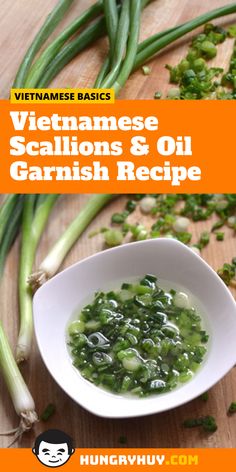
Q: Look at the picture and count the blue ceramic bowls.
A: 0